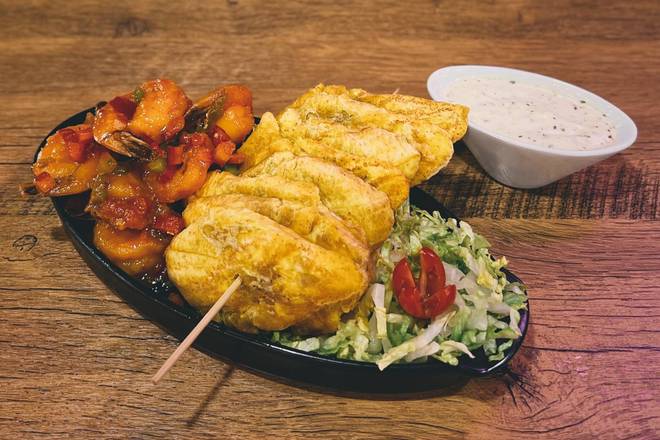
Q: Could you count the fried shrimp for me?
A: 6